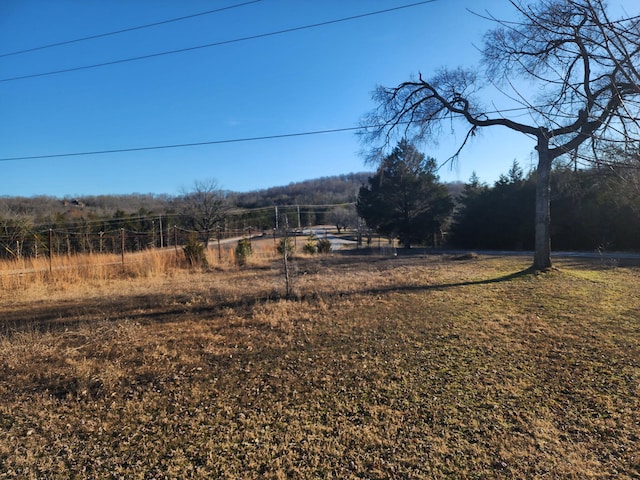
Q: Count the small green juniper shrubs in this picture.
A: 5